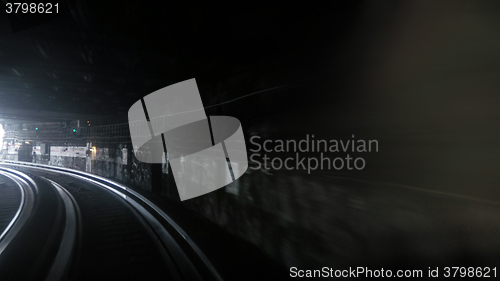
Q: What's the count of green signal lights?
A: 2